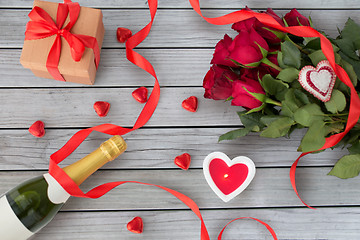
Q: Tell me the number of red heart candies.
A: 7